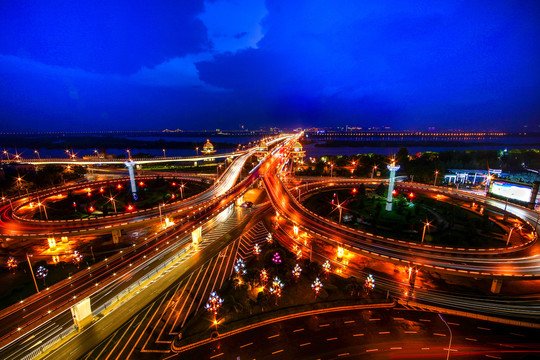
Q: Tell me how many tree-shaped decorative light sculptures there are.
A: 15